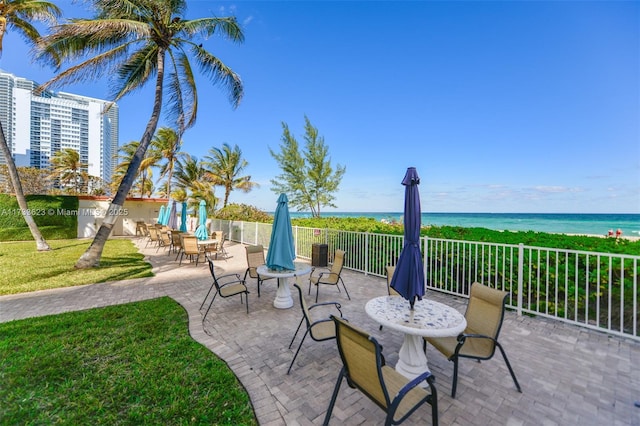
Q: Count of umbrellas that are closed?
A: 7